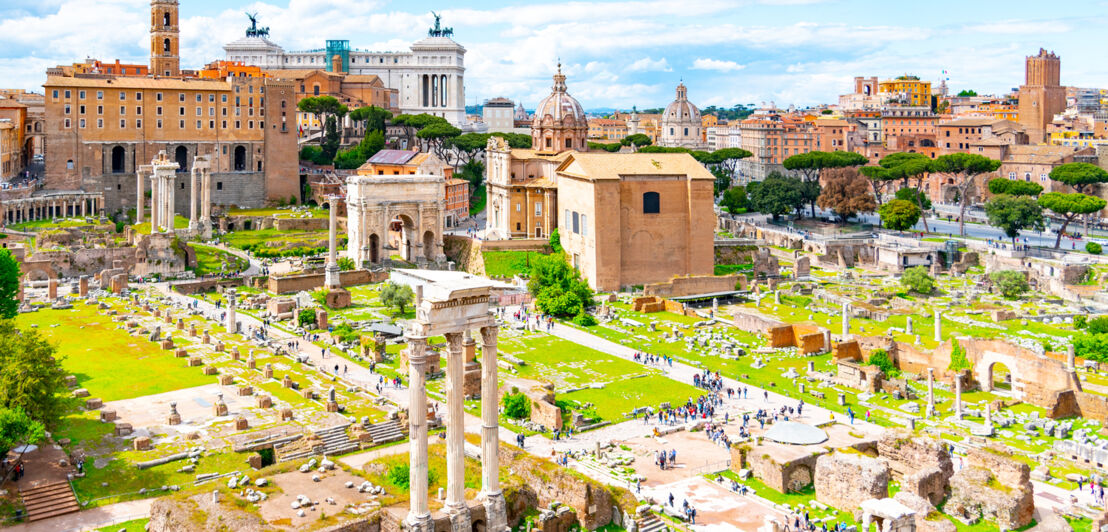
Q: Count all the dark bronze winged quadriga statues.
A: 2